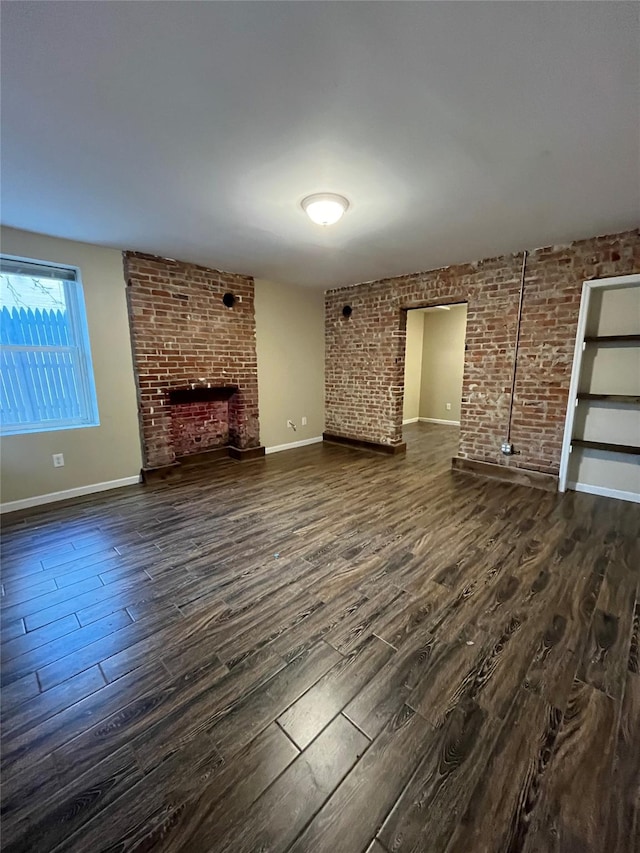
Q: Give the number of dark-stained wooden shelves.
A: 3